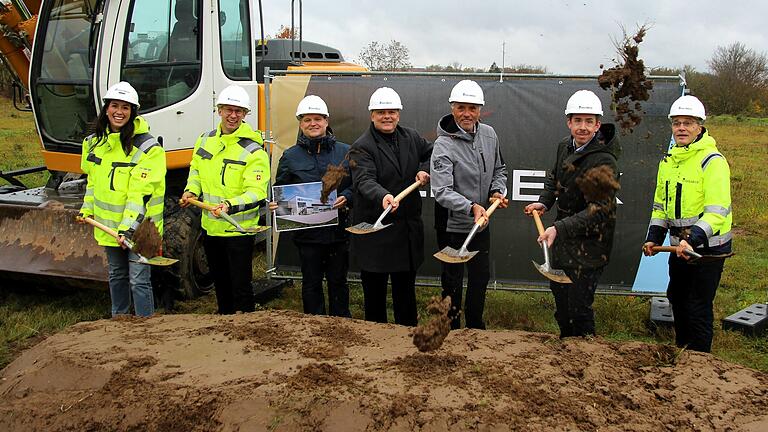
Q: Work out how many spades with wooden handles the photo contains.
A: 6